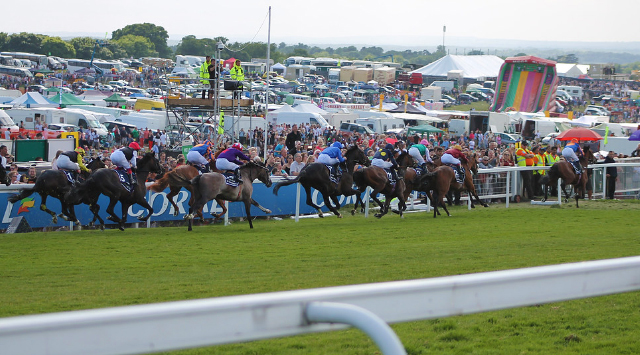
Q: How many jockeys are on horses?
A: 9